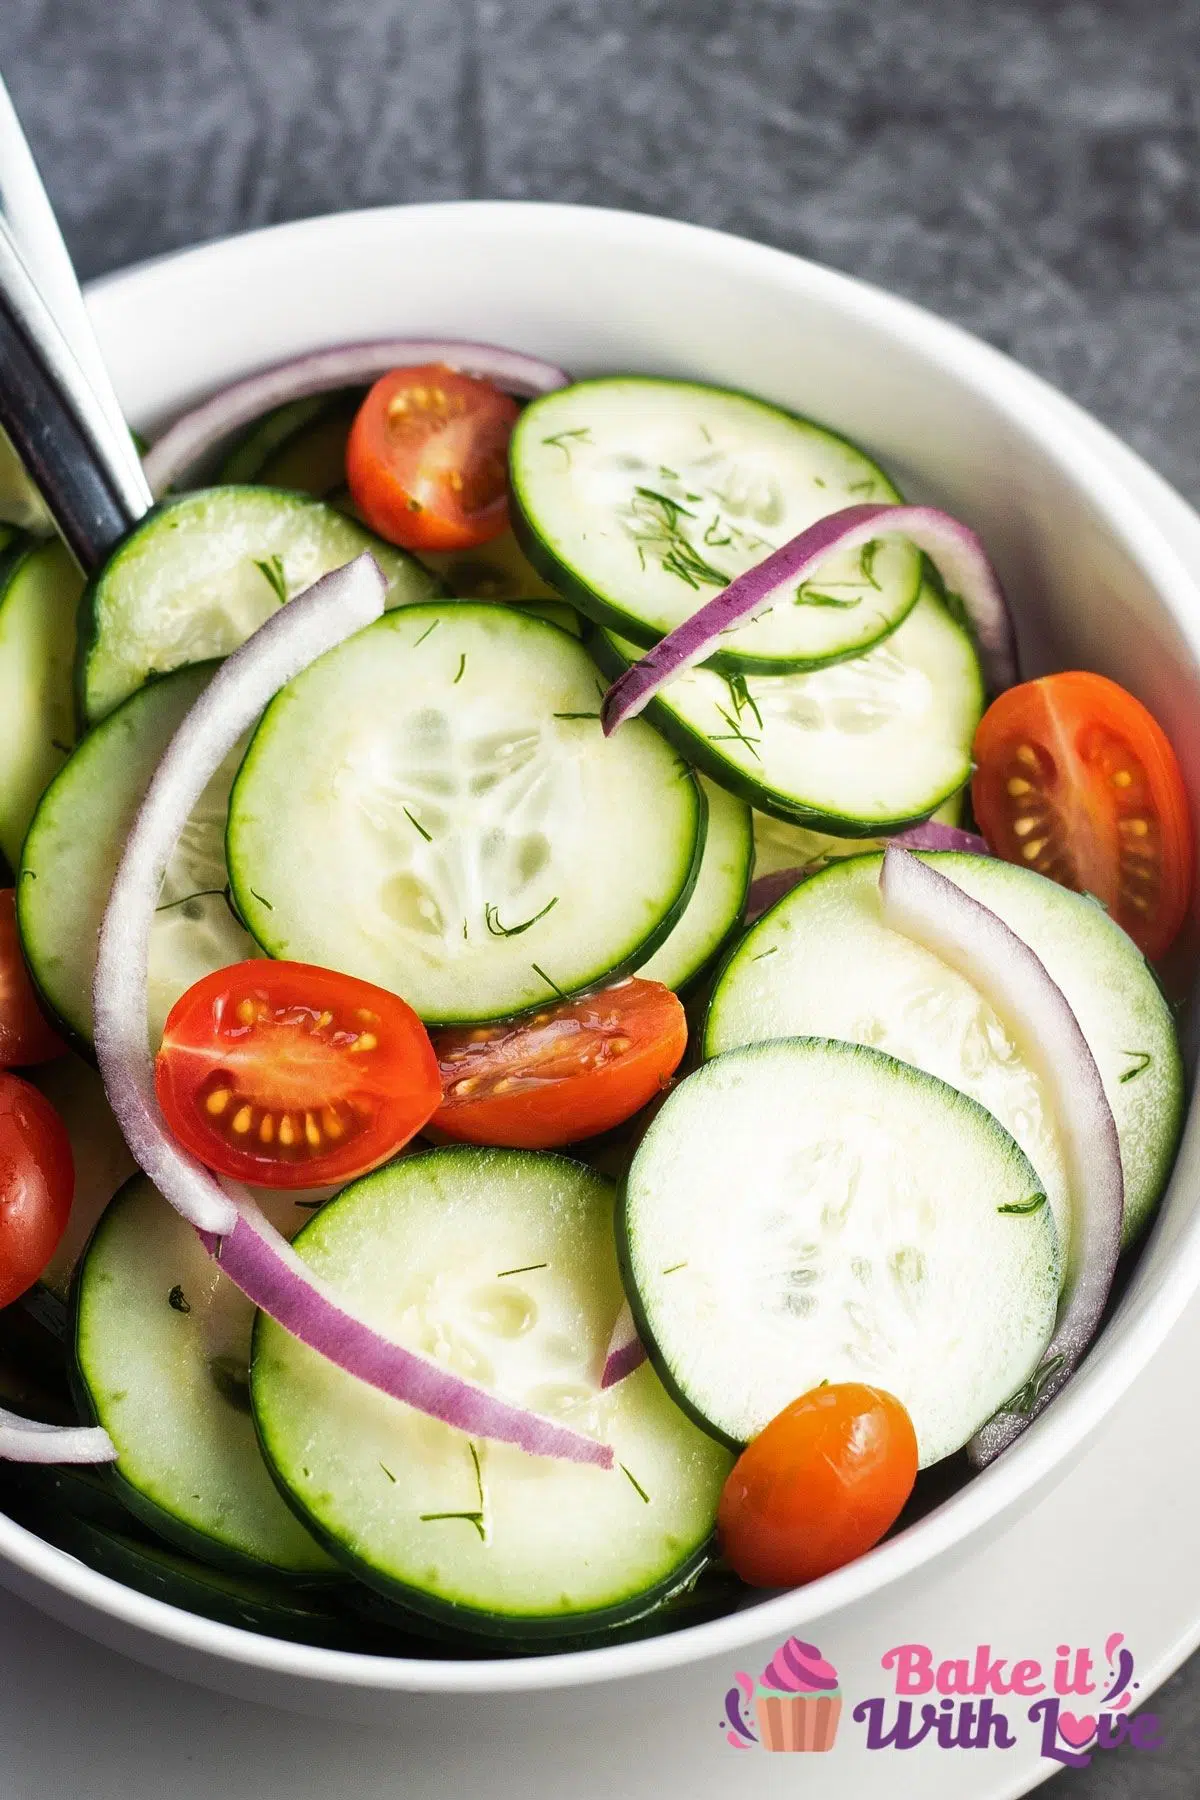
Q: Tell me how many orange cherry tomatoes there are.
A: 1